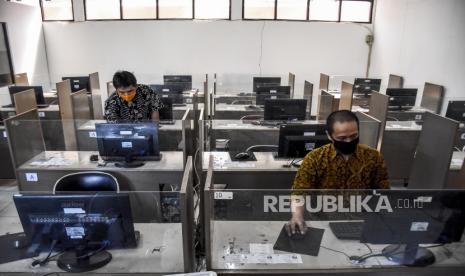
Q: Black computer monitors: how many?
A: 15